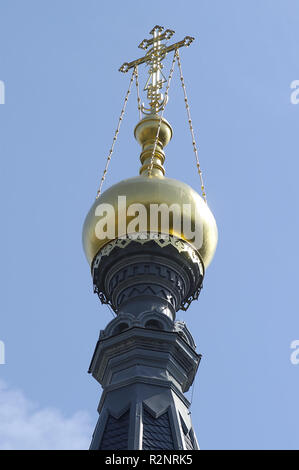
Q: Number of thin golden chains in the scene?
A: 4